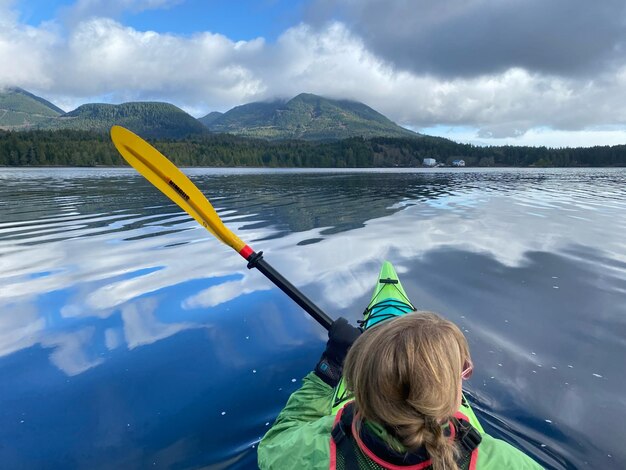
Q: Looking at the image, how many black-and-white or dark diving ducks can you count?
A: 0